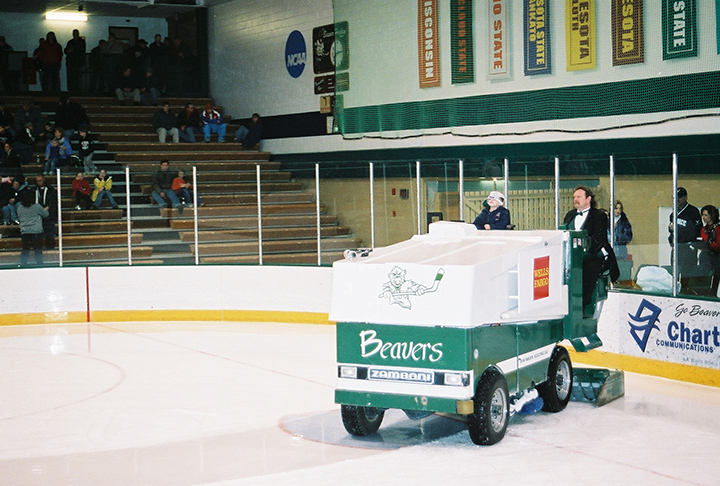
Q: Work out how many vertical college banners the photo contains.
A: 7